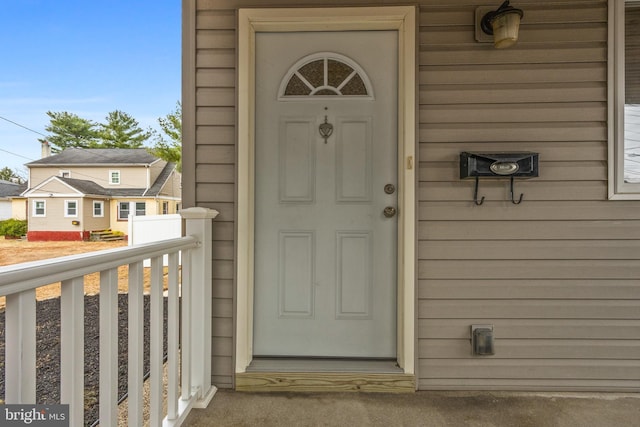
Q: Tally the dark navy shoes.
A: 0